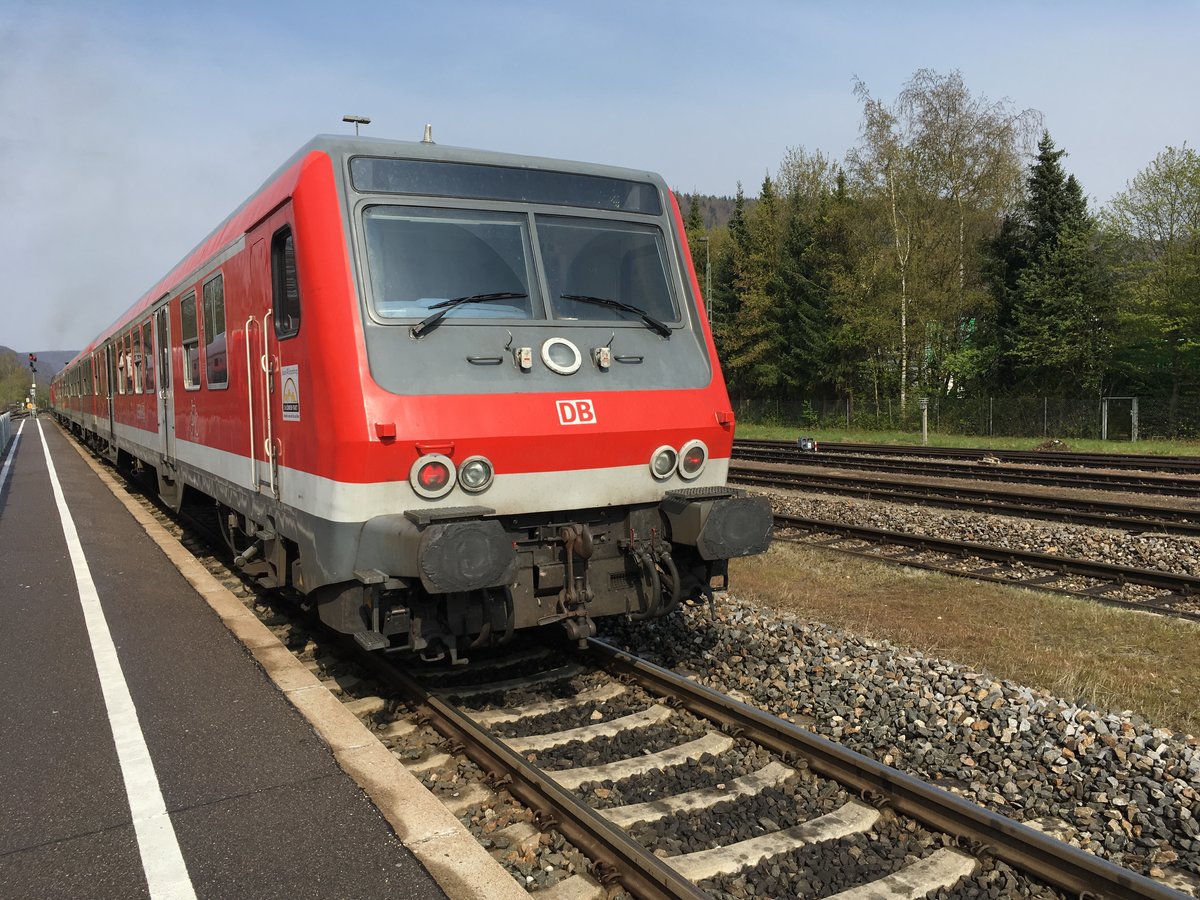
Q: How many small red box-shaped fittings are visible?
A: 2